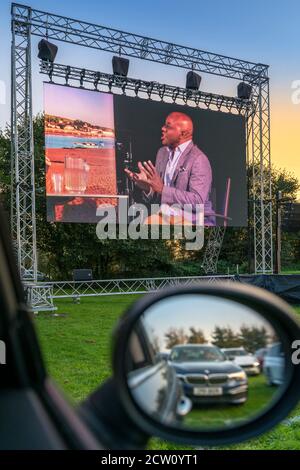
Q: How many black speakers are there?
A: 4